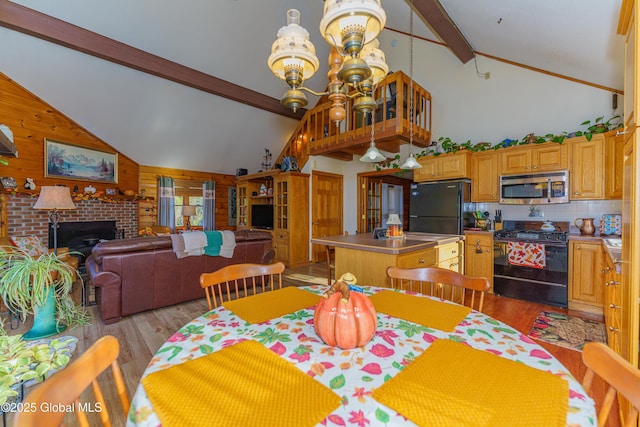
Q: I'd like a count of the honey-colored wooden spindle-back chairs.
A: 4